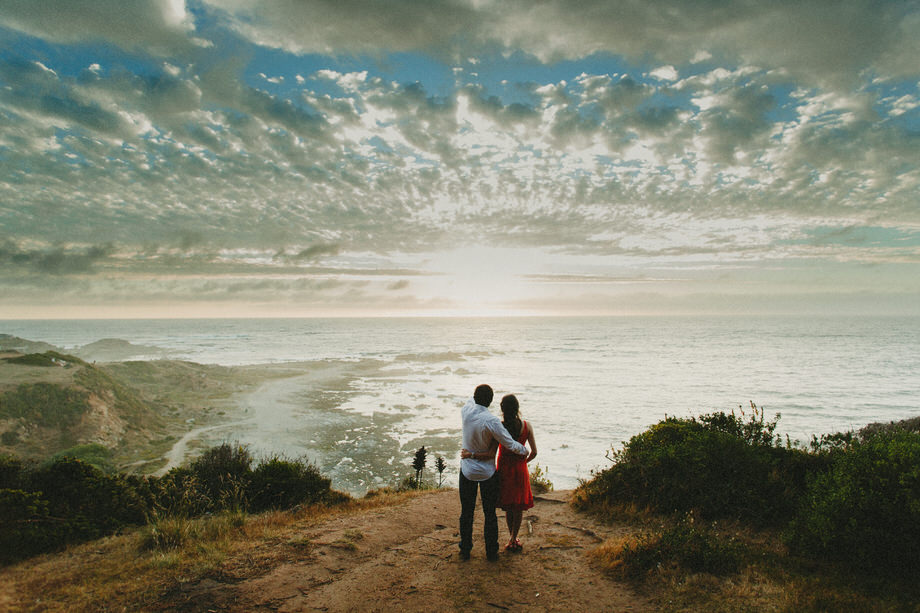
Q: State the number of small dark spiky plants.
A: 2